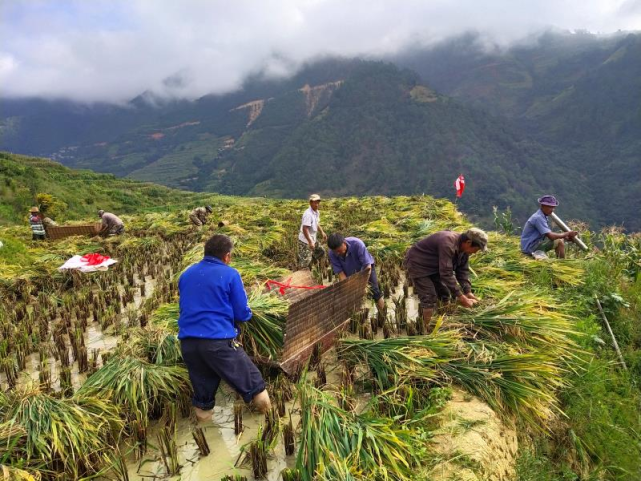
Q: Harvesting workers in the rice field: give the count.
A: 8